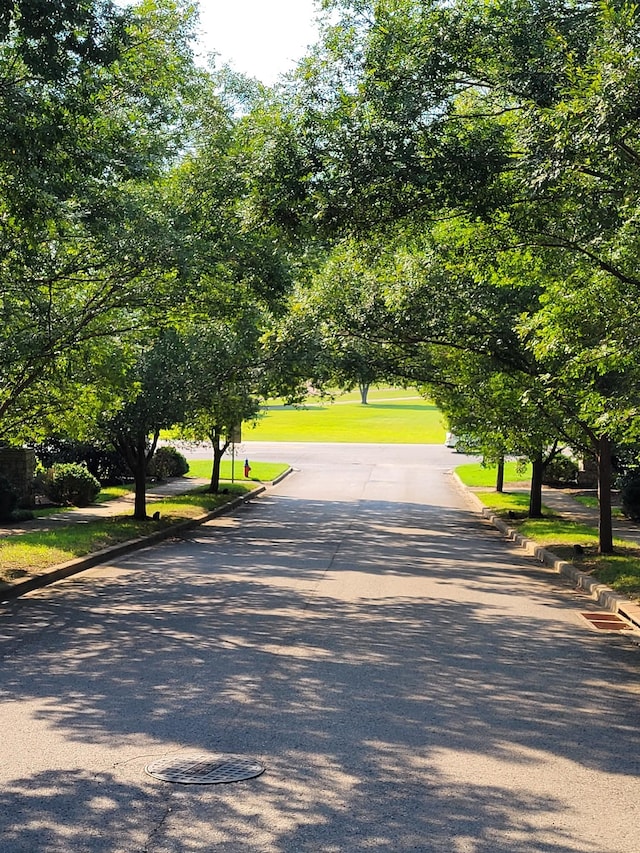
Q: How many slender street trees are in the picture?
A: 5